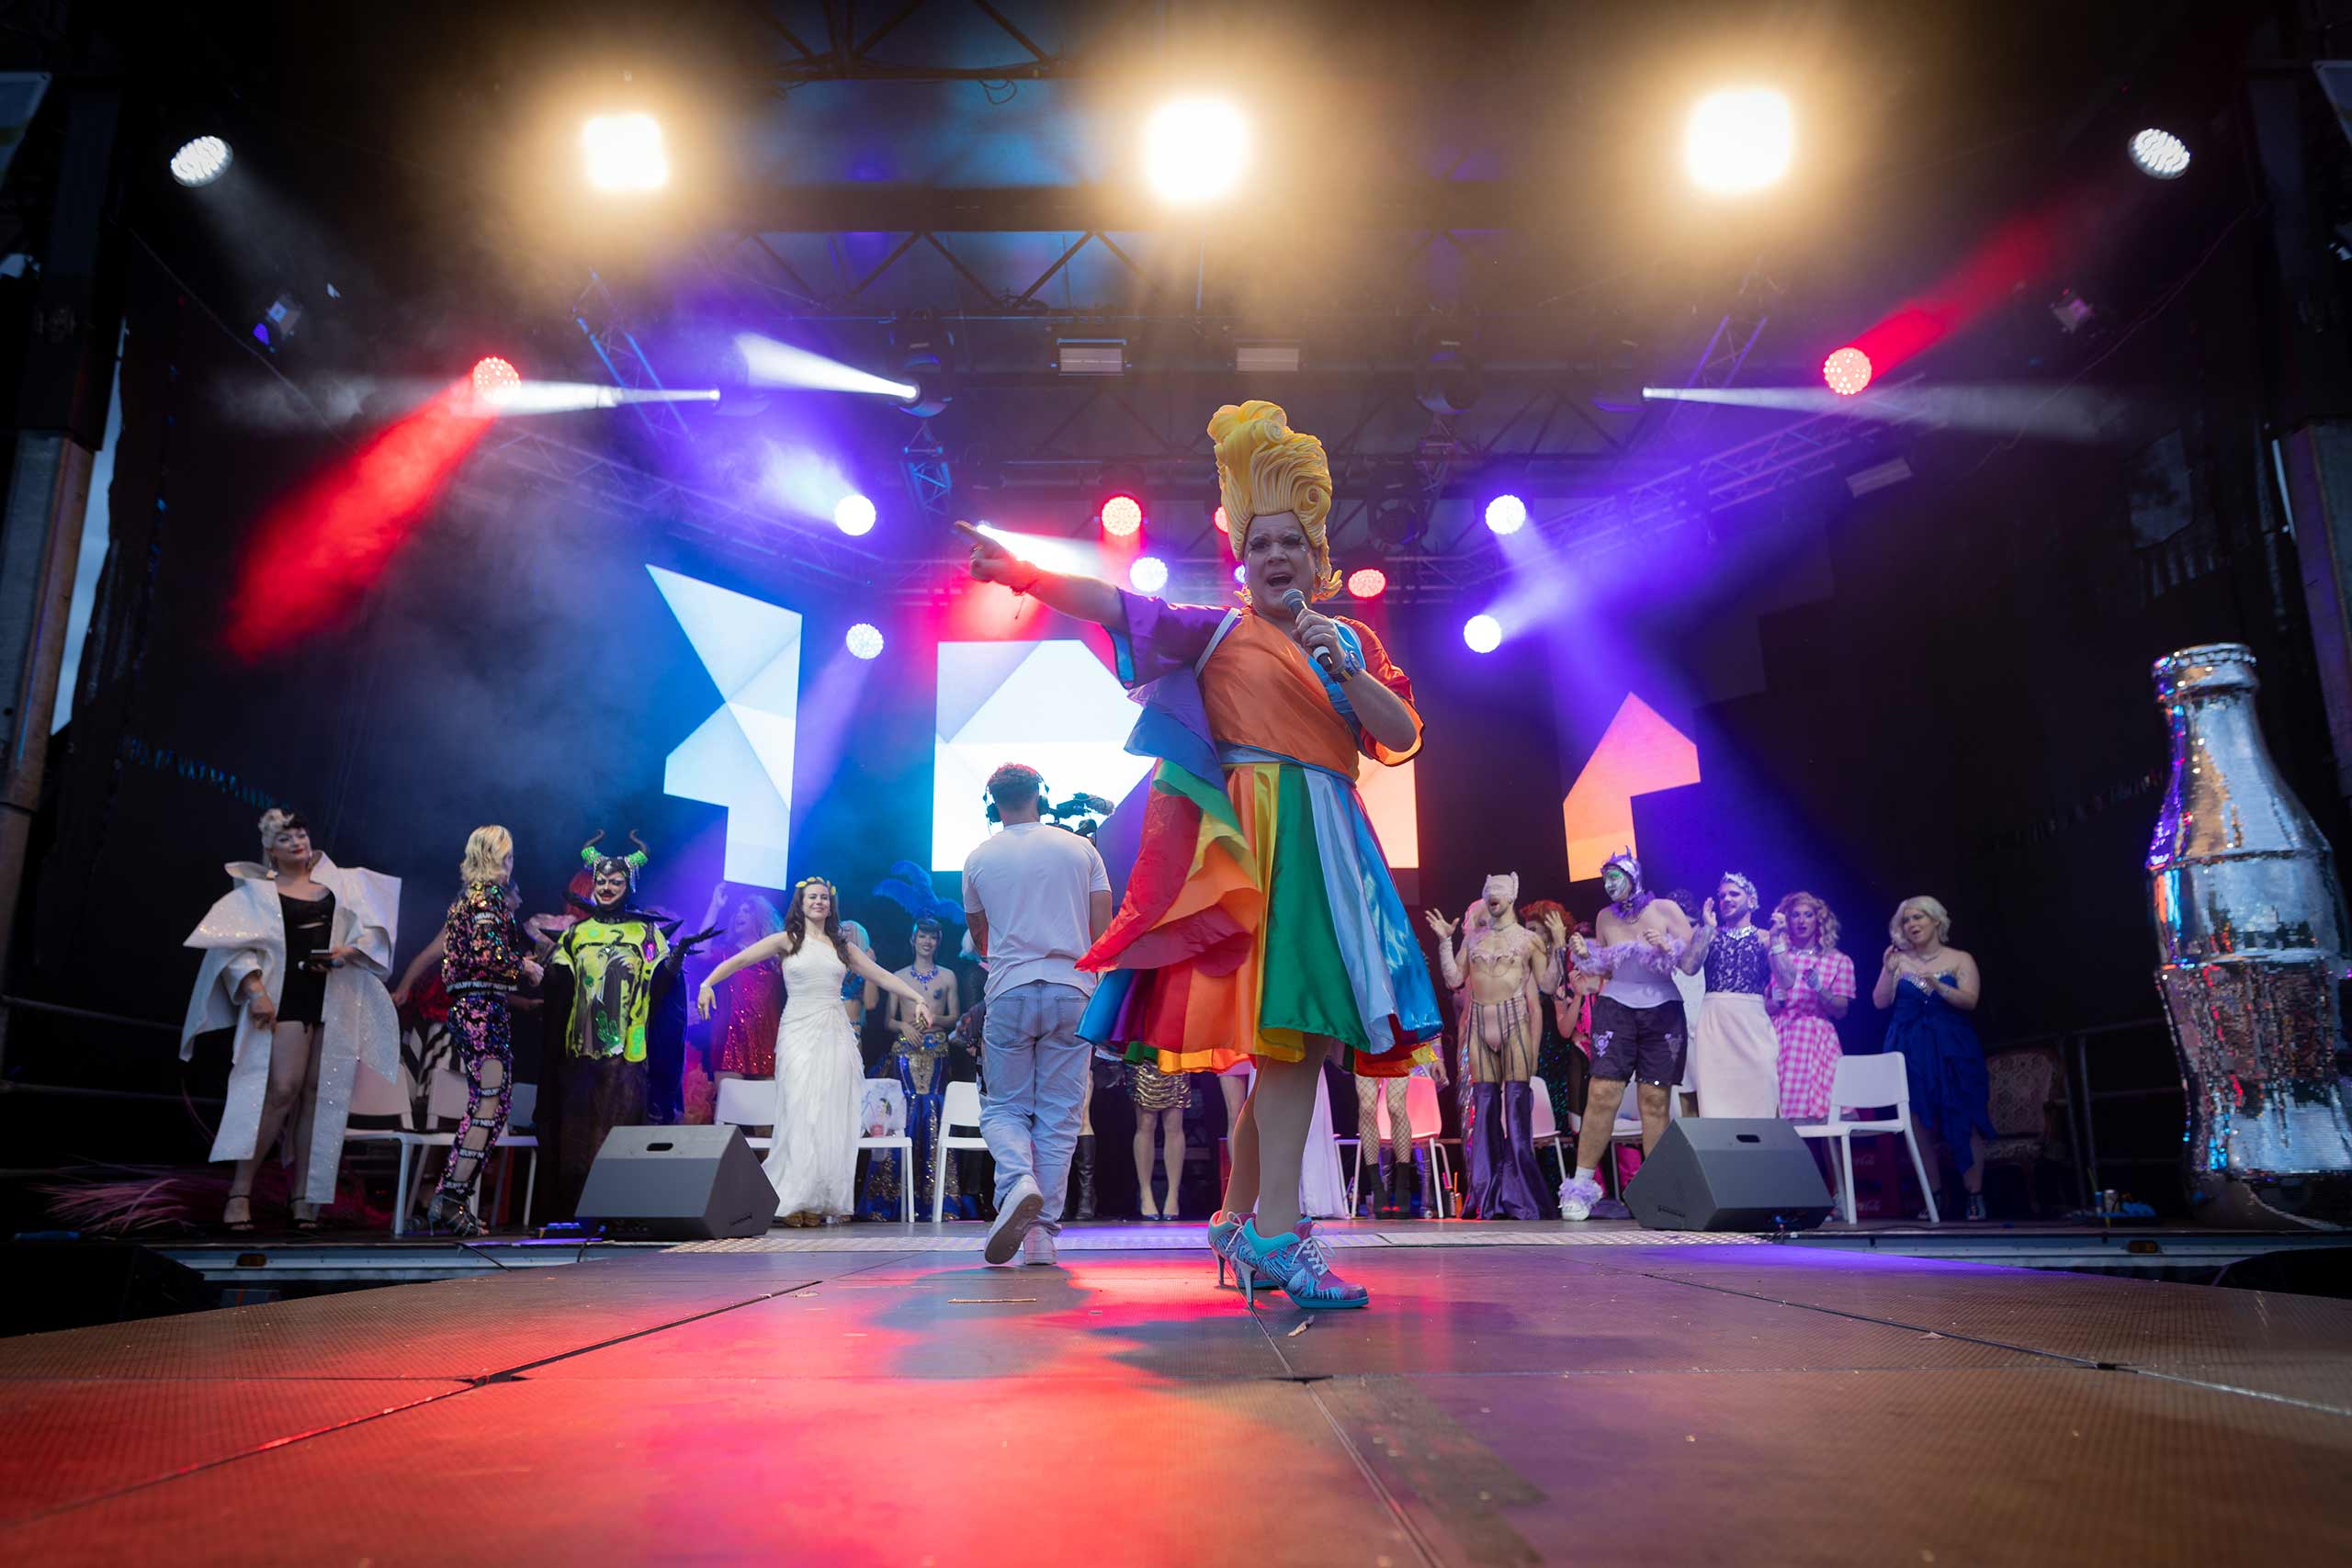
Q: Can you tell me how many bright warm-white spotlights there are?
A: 3